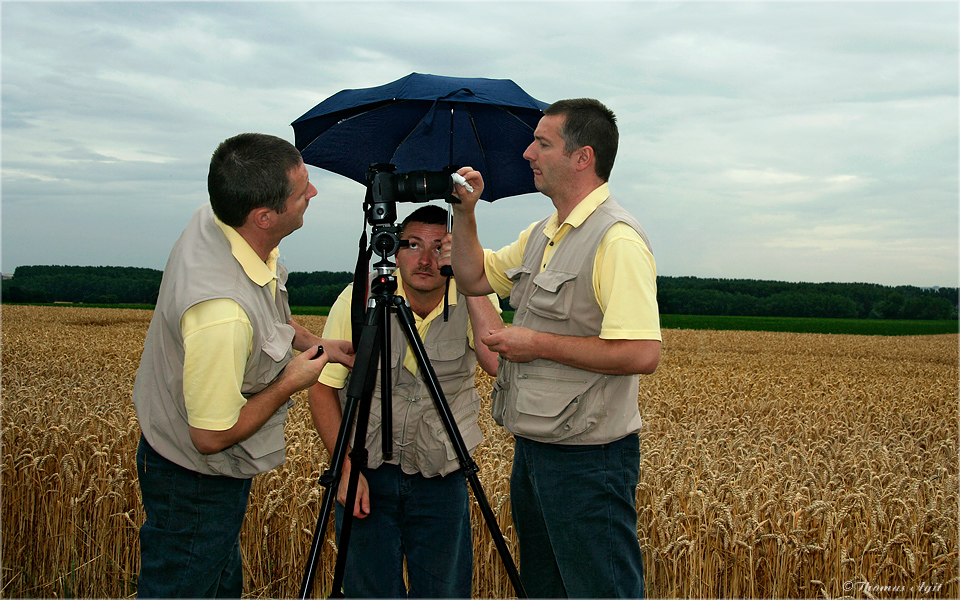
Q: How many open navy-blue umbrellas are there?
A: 1